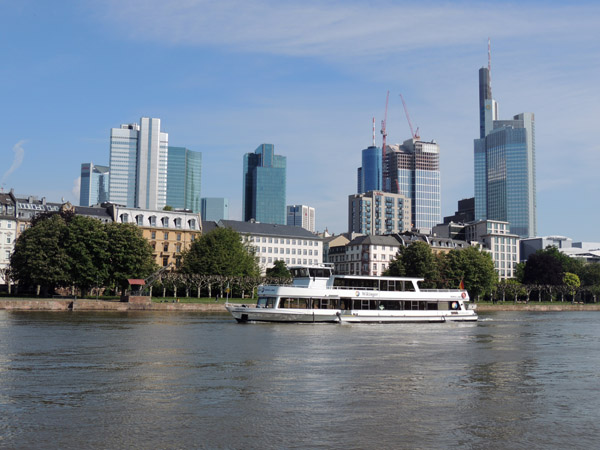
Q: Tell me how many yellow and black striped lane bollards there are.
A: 0